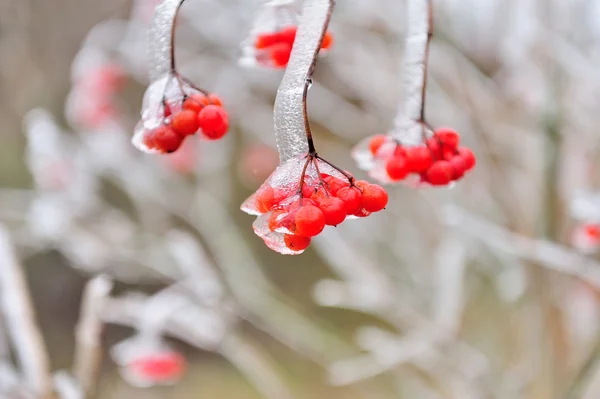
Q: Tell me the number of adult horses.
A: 0